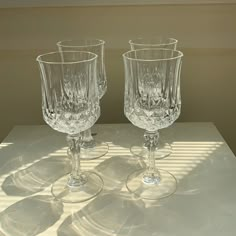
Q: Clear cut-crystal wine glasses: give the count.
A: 4